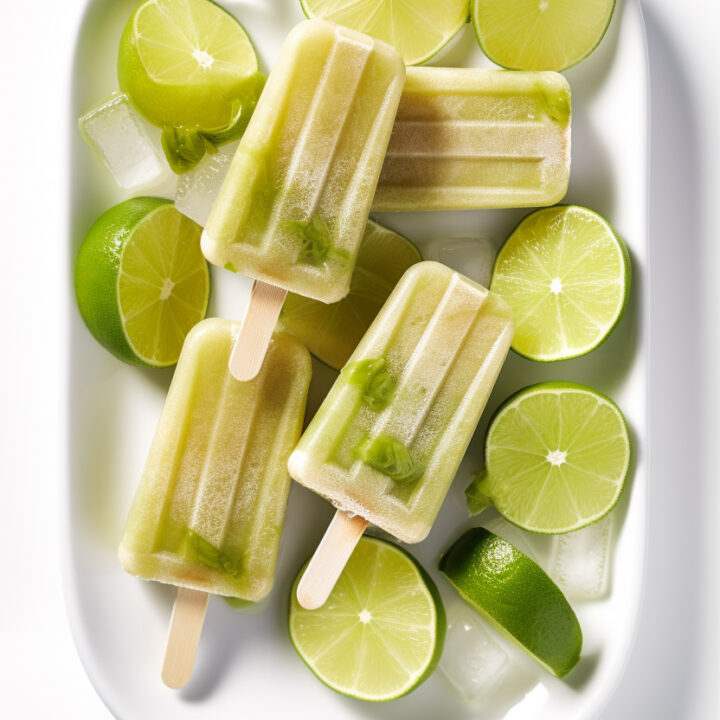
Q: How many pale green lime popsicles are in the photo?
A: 4